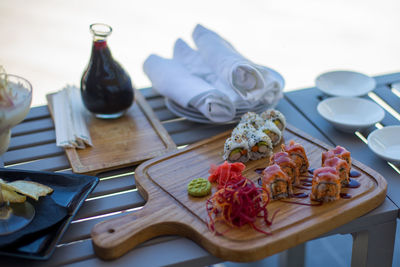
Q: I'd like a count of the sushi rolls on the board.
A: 12